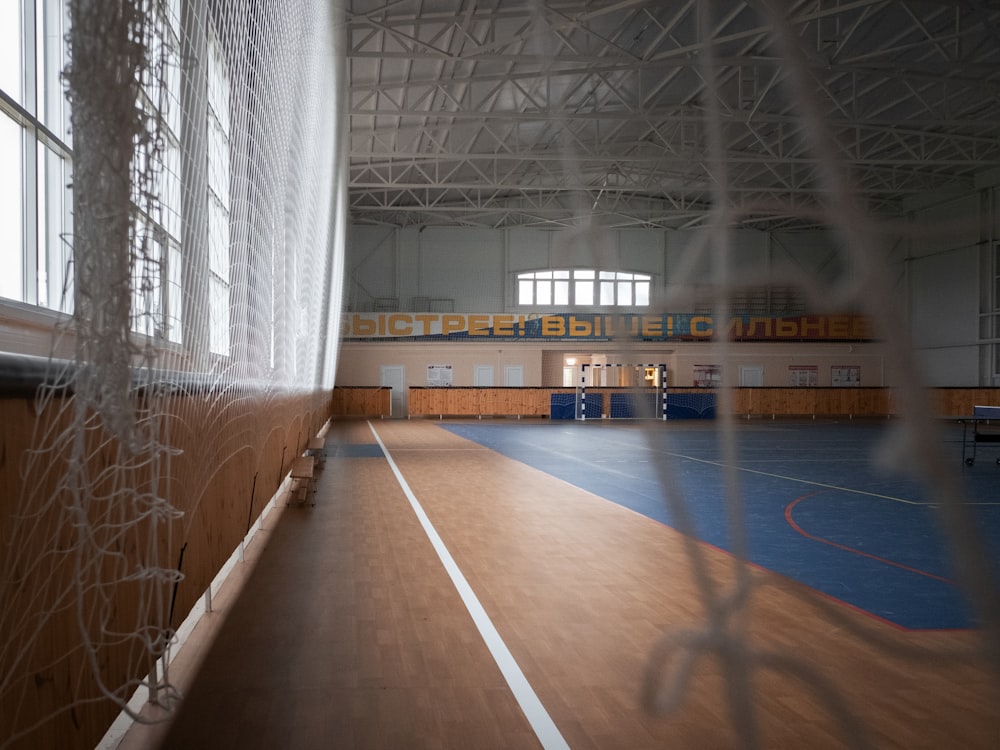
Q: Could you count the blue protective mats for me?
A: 3